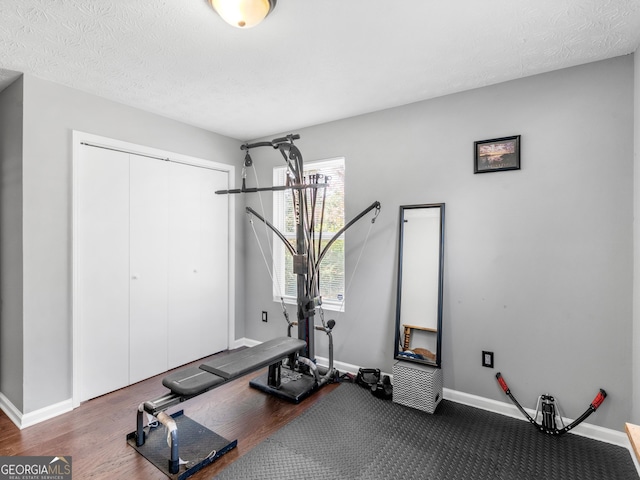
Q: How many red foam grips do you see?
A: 2